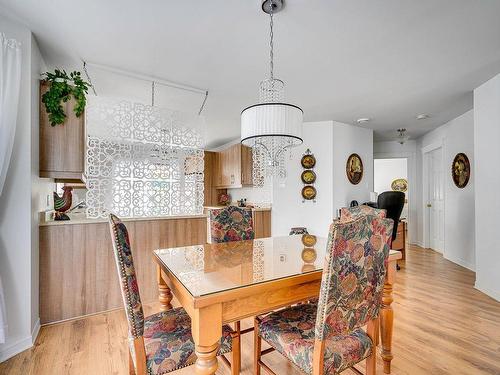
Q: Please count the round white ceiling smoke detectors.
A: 2